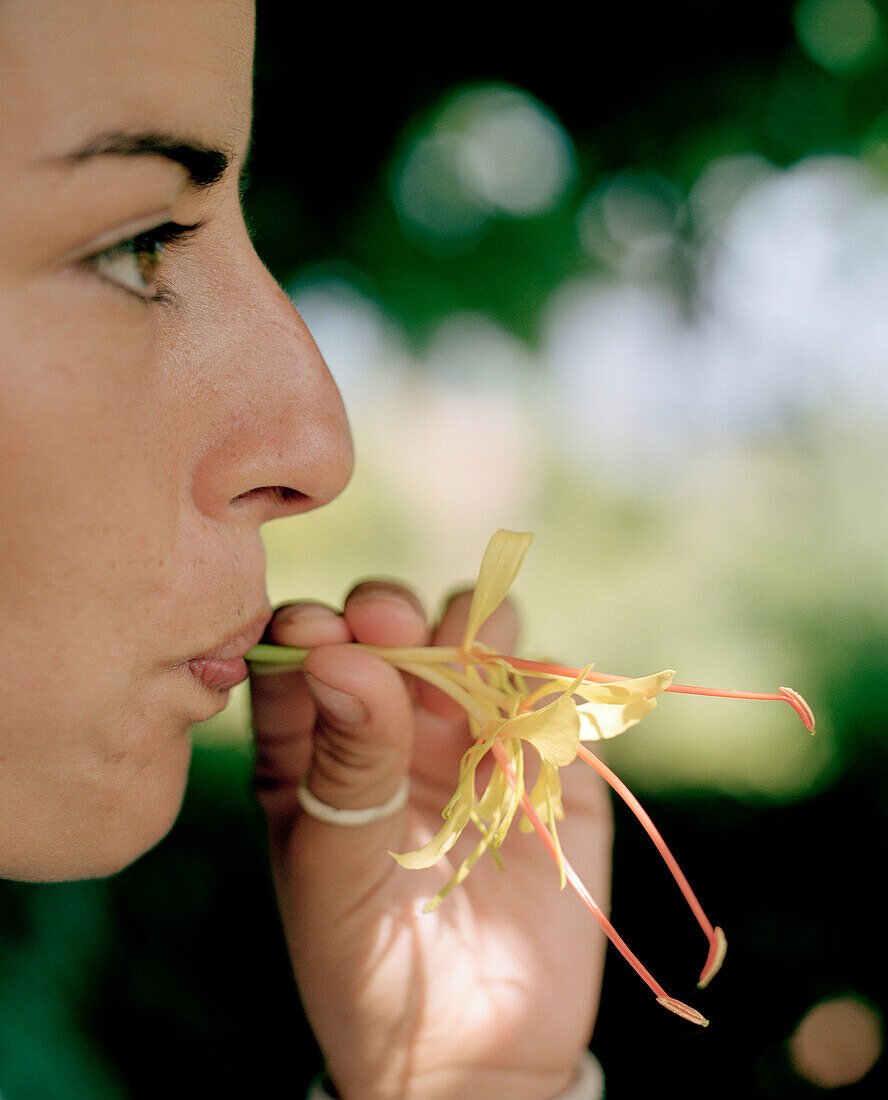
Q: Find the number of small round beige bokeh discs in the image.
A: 1